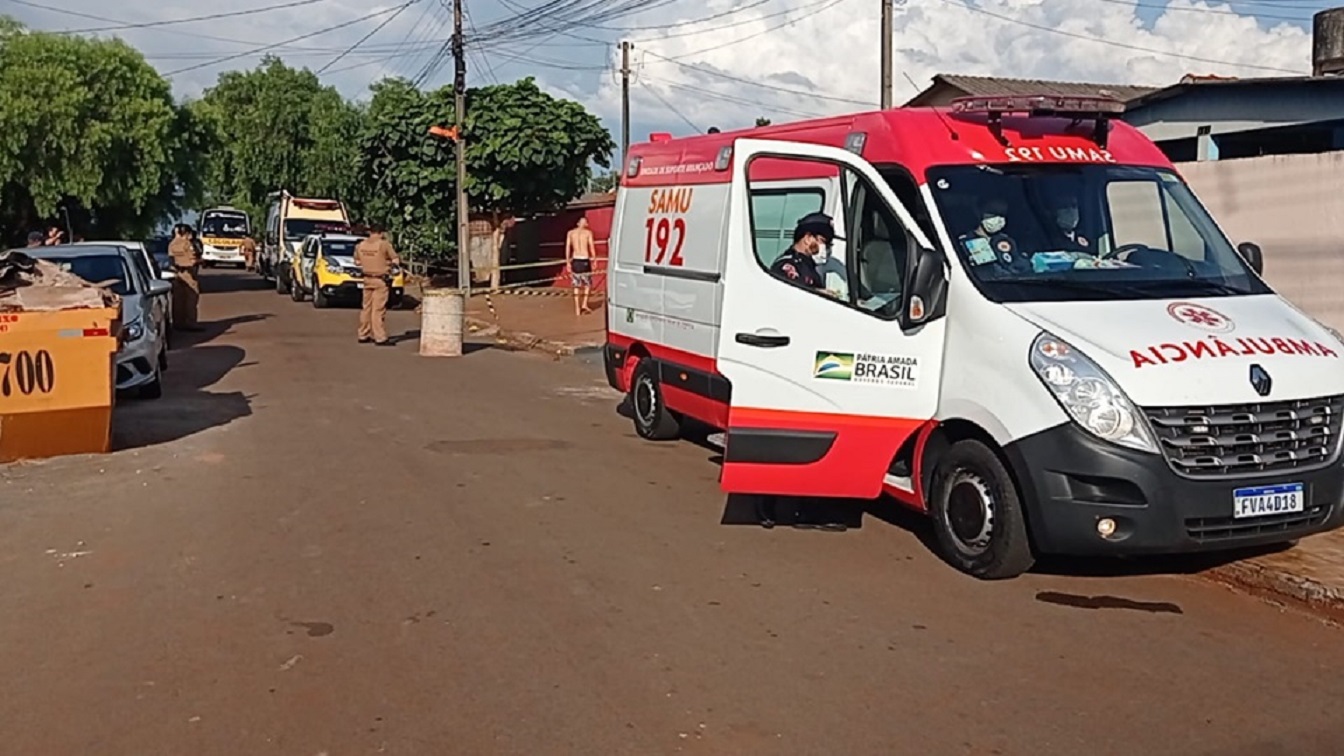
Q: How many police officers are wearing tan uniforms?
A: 3